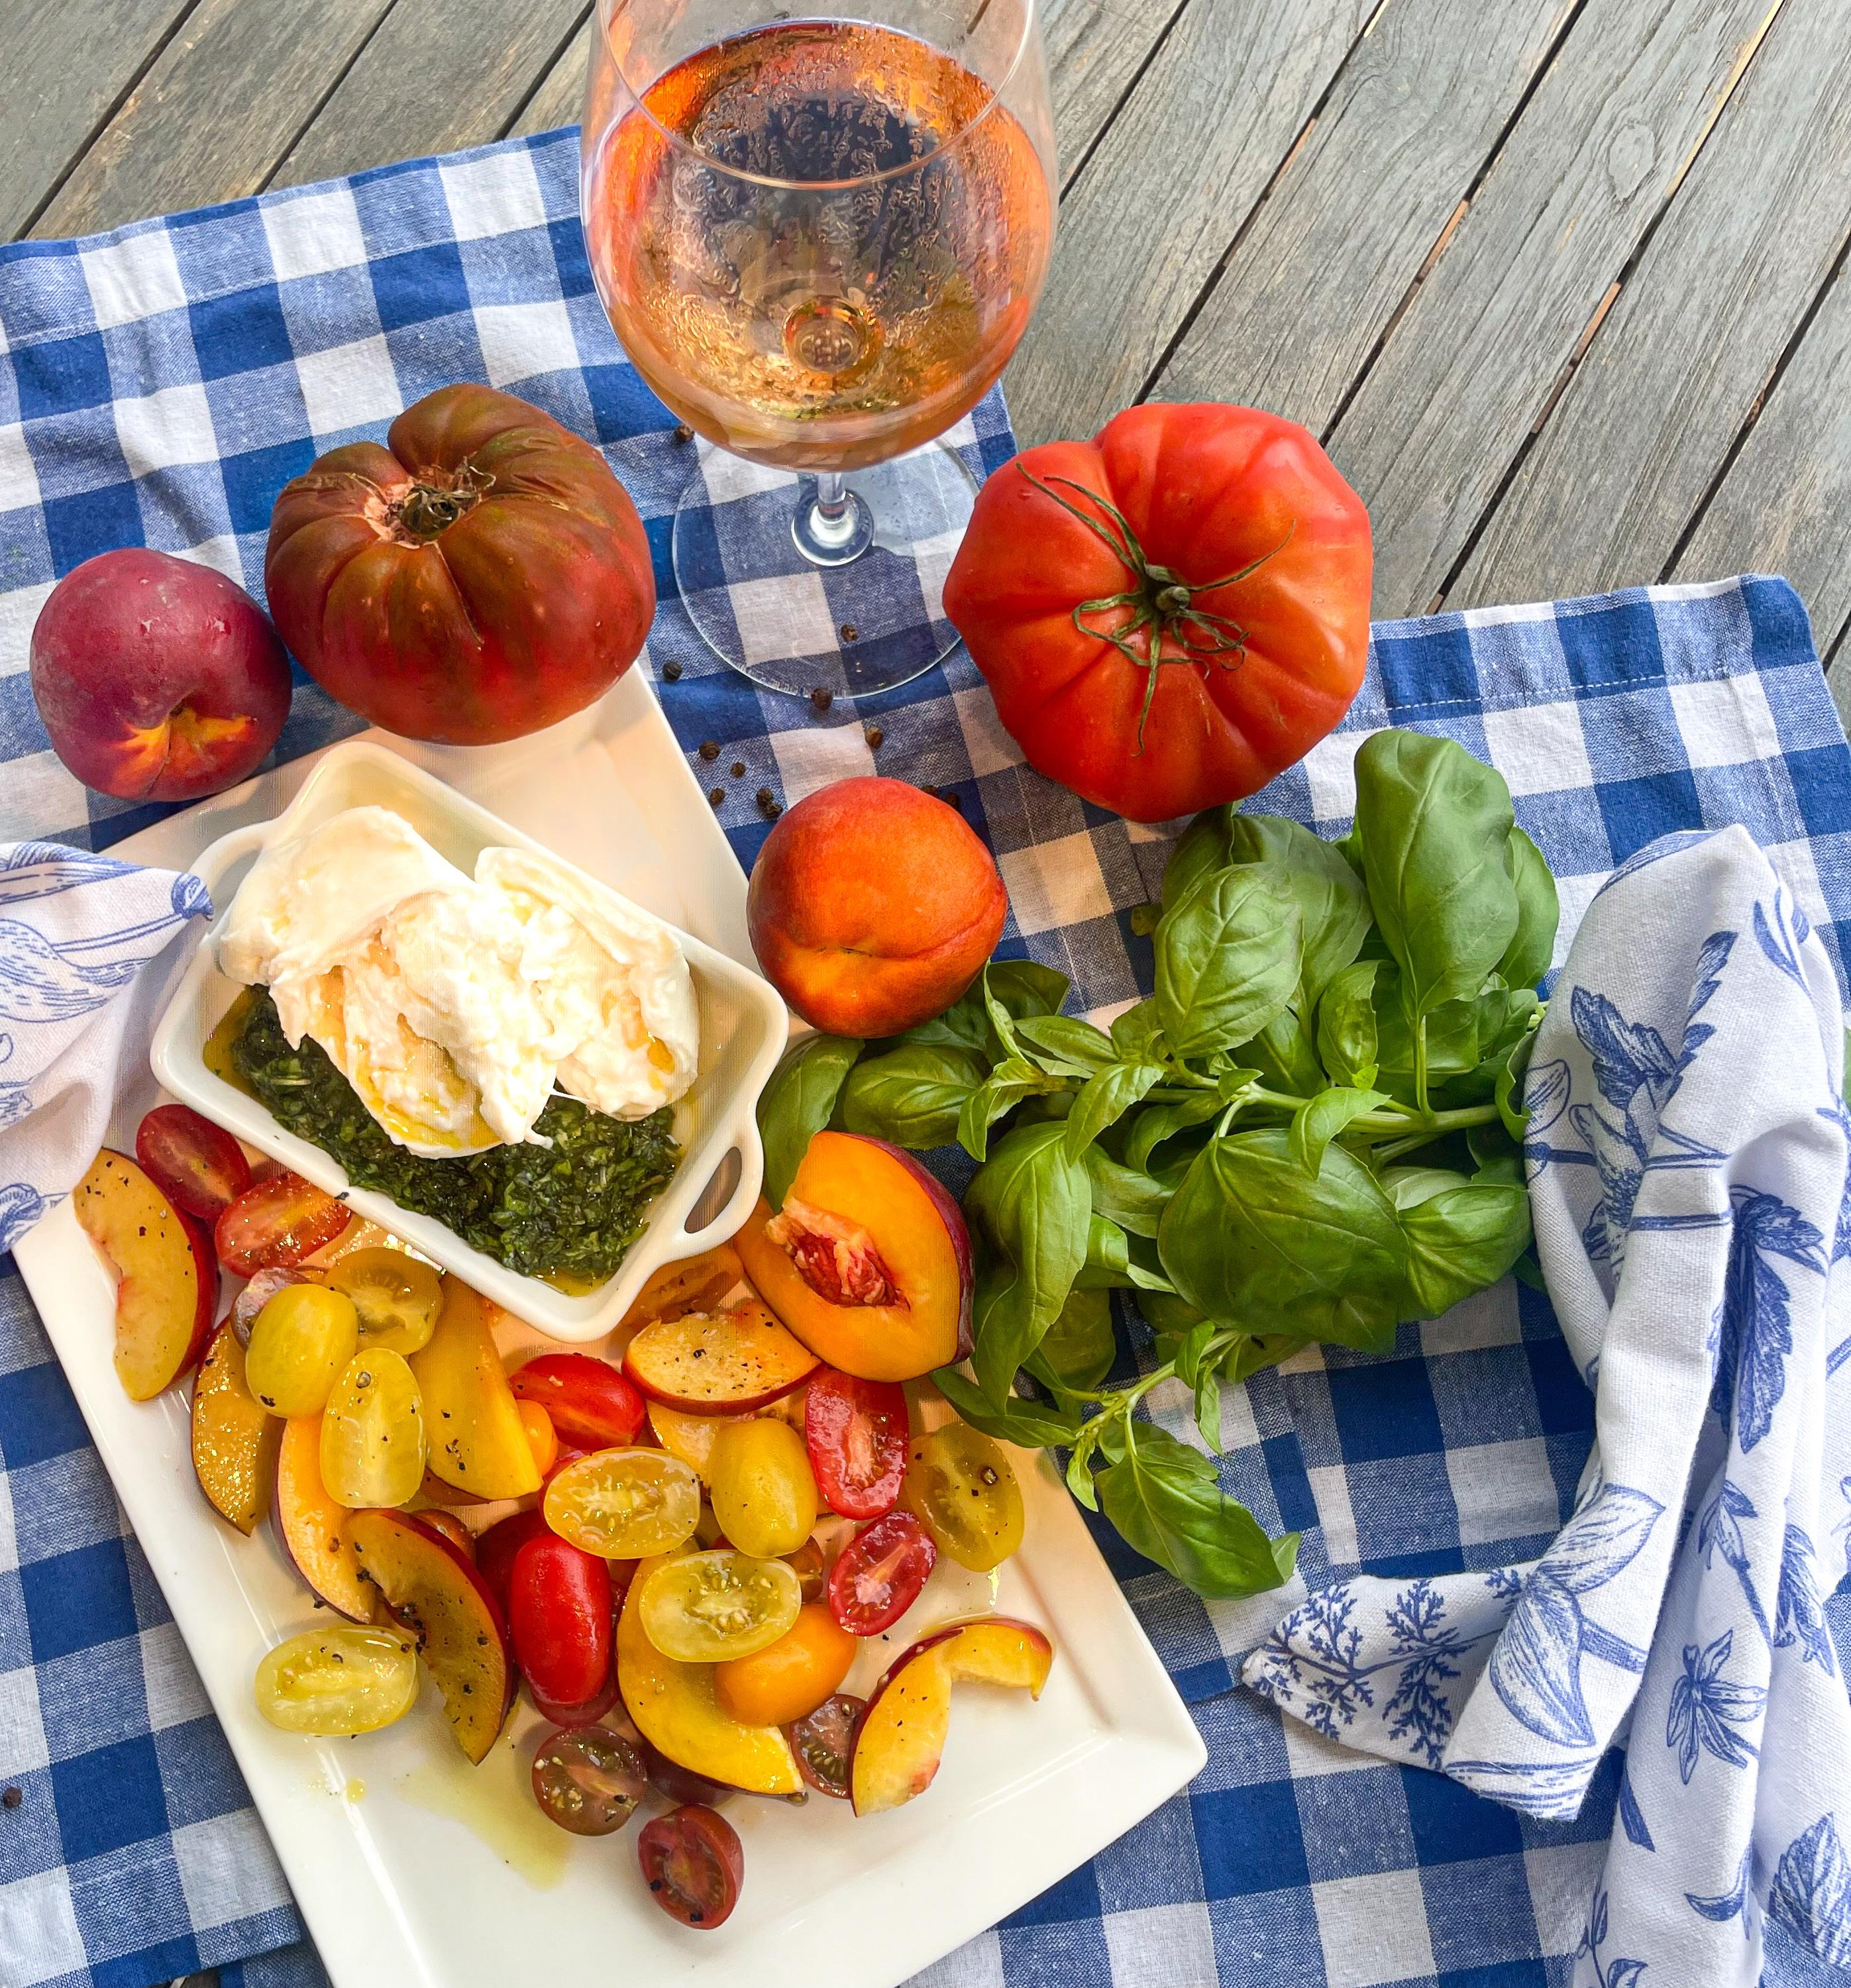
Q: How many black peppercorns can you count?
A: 13